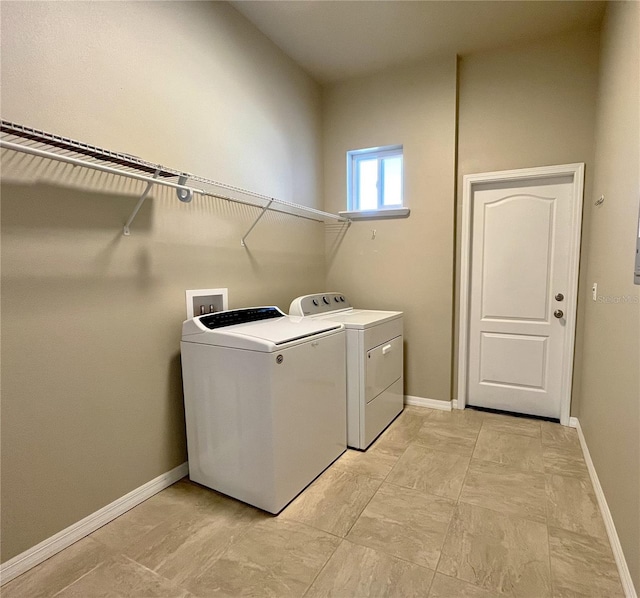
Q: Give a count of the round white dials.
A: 4